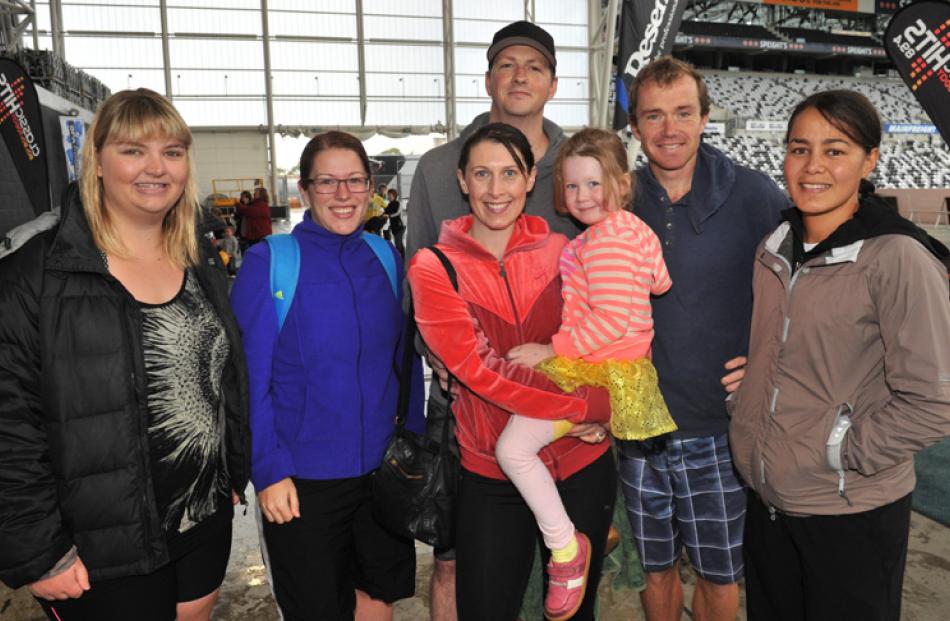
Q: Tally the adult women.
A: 4